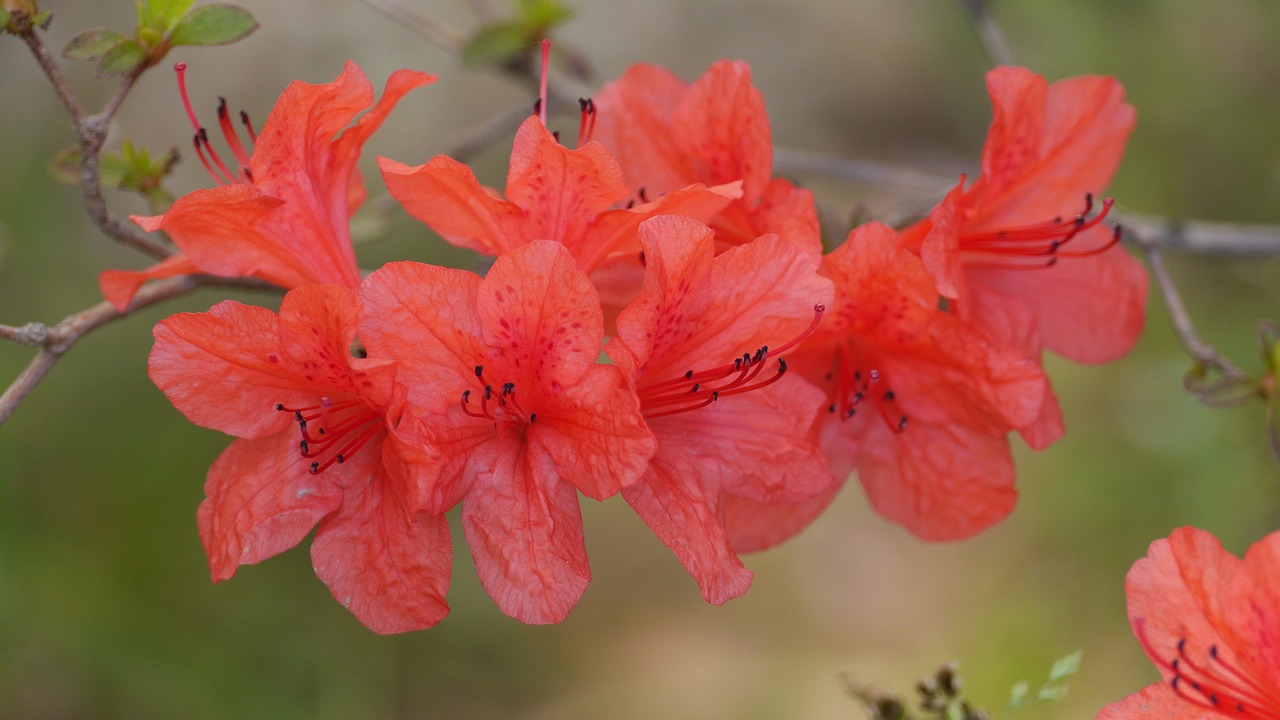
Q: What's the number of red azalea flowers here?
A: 9